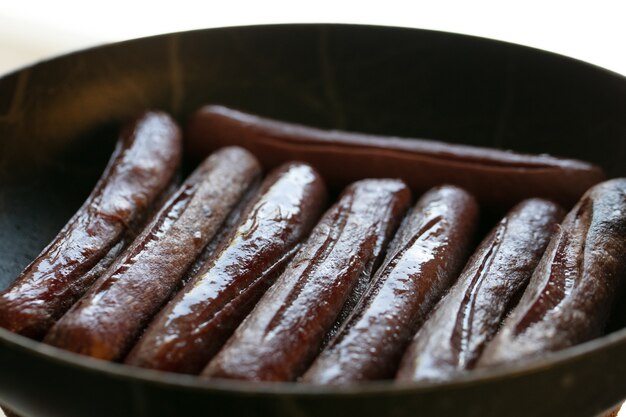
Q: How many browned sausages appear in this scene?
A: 8